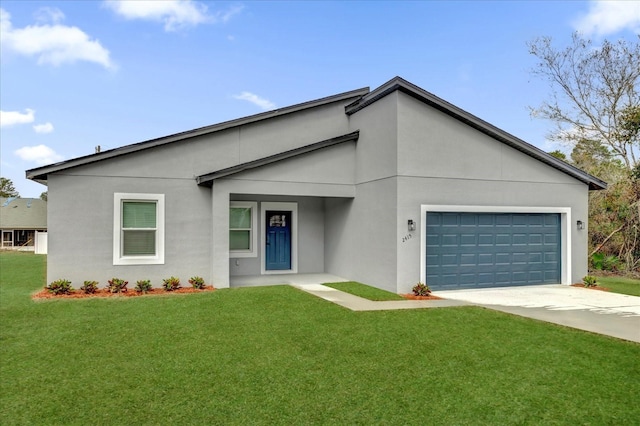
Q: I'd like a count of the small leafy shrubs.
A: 8